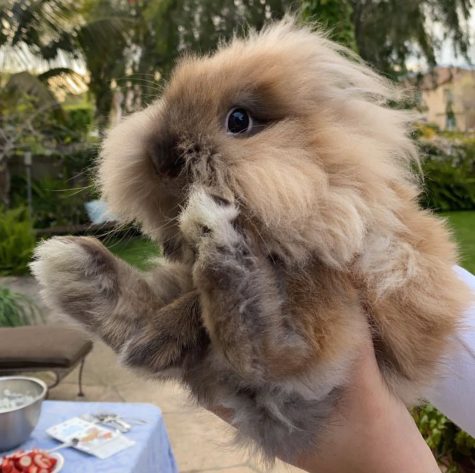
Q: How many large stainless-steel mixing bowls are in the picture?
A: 1